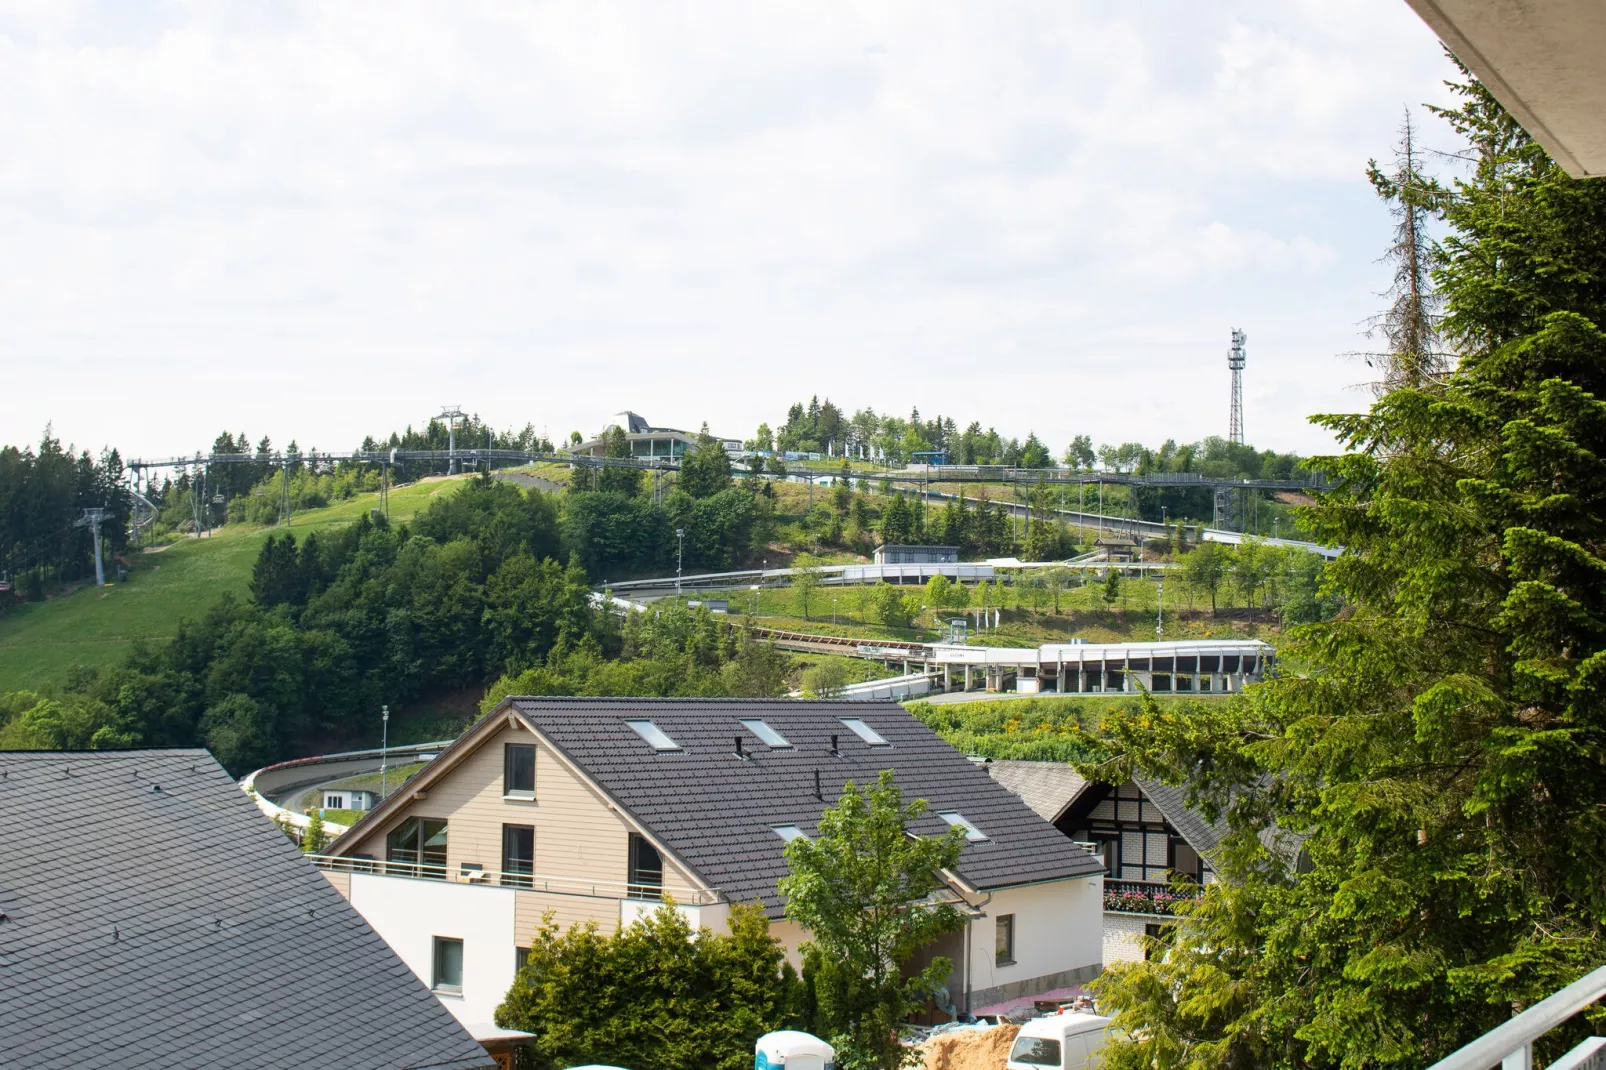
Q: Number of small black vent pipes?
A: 3